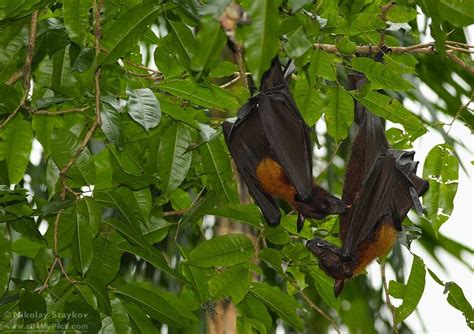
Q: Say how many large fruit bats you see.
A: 2